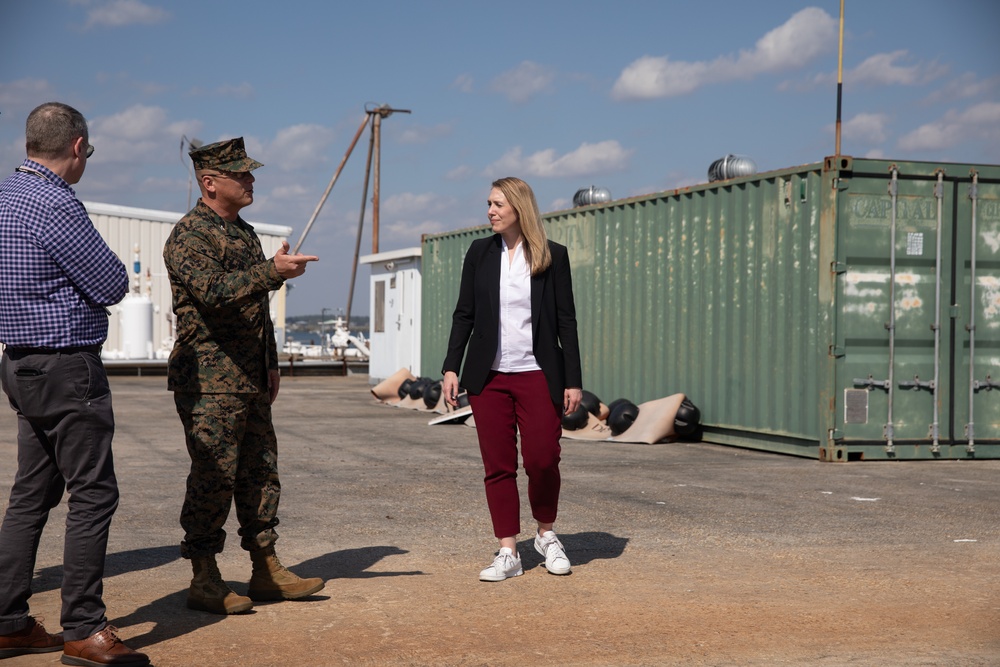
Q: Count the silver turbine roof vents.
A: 2